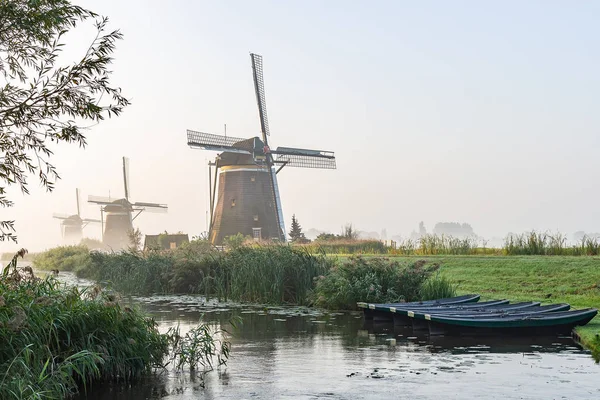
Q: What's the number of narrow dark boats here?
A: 5